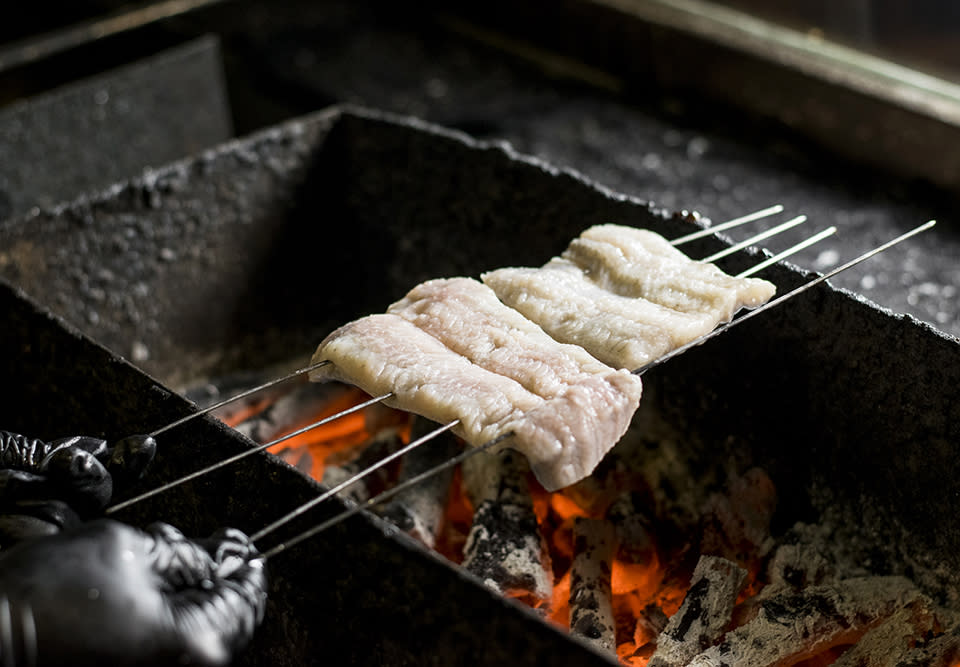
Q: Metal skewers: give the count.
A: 4